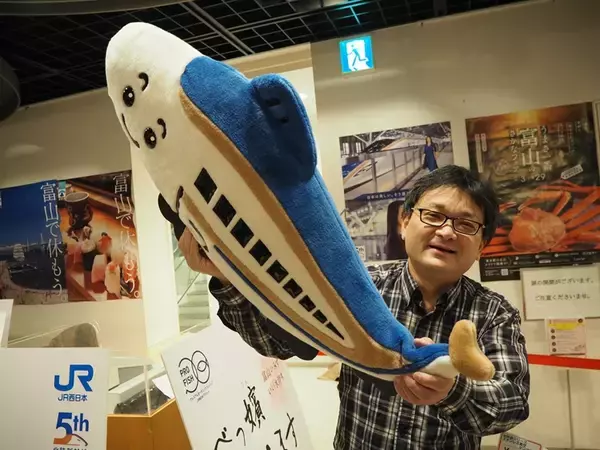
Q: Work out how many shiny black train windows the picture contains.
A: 9